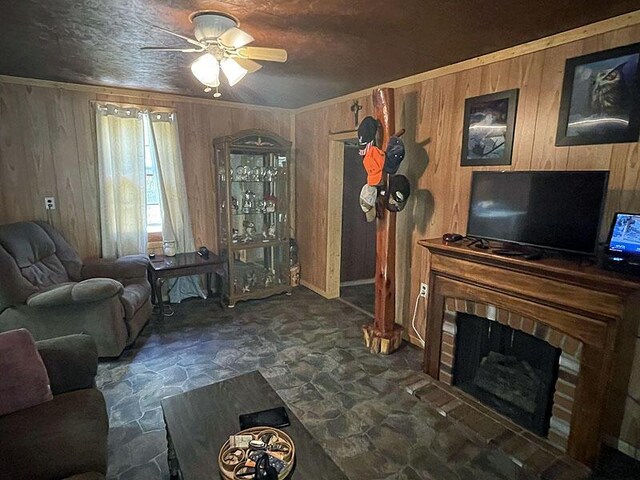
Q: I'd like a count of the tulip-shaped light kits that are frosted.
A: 2